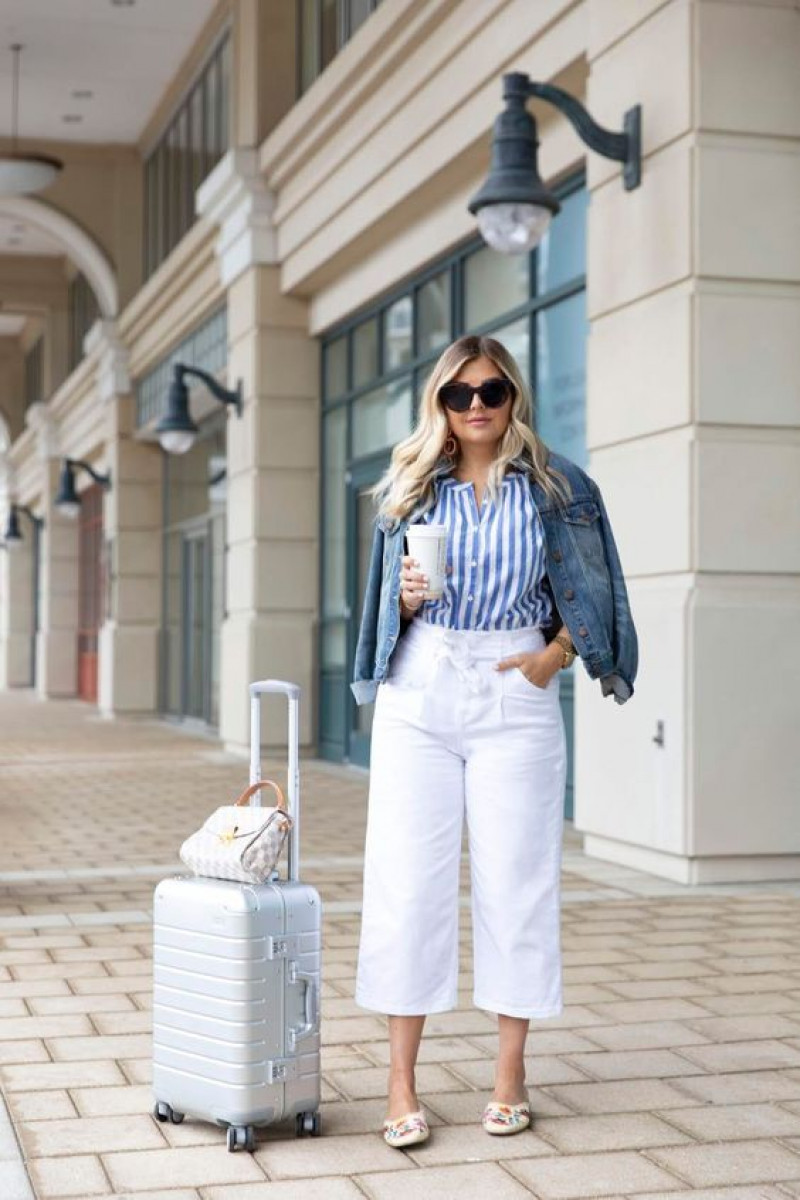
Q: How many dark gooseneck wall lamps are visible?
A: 4